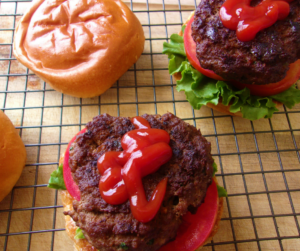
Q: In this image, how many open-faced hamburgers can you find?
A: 2